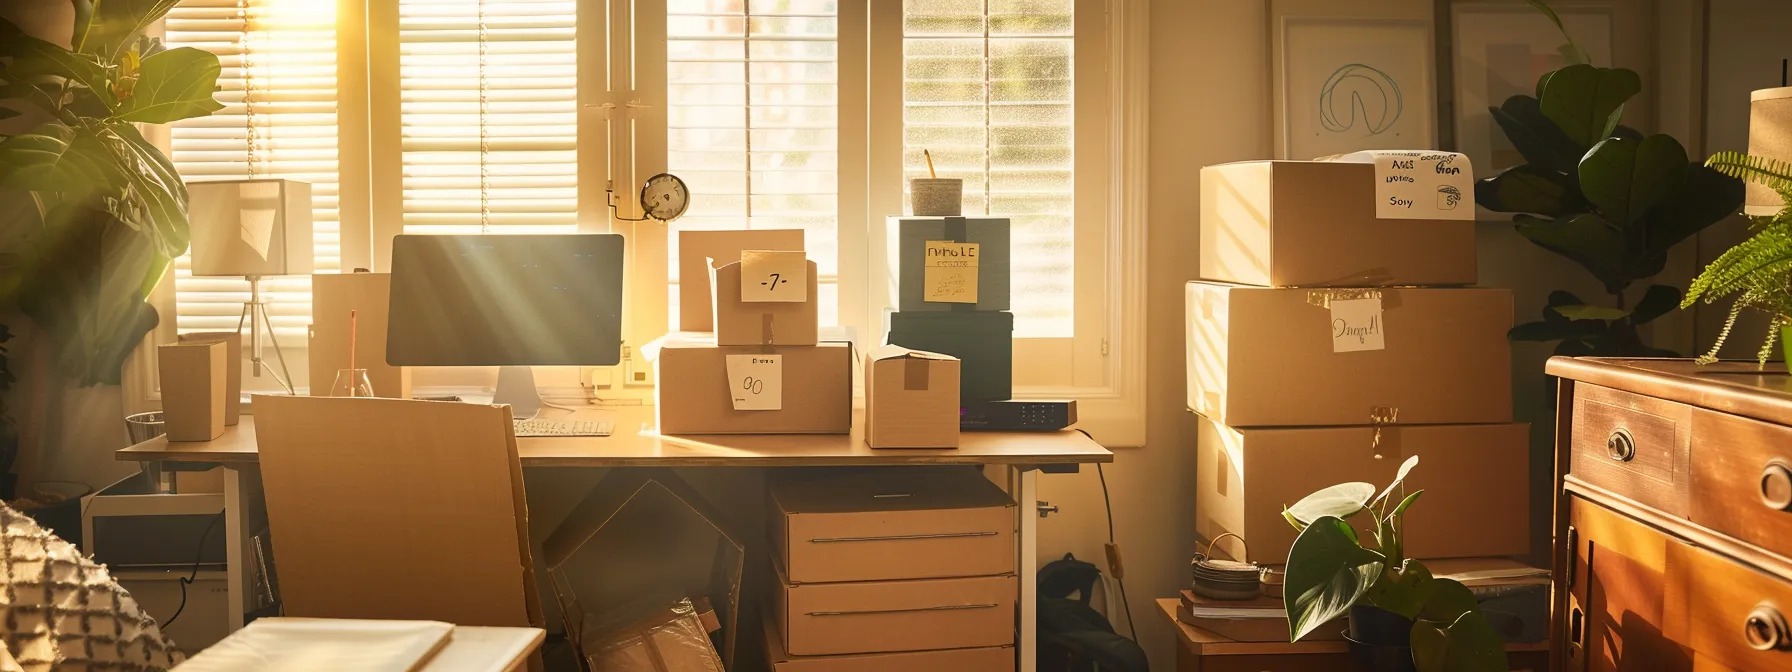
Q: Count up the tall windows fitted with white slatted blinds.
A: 4